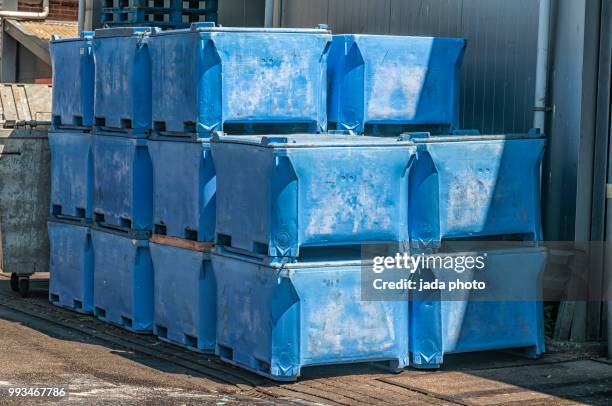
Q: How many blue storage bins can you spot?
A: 14